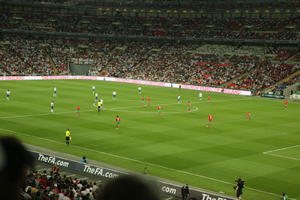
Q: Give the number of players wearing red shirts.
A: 10